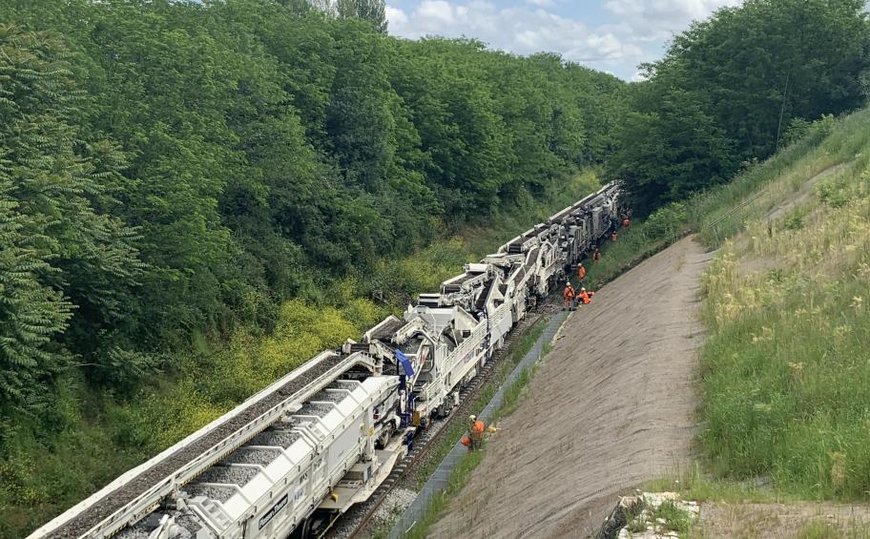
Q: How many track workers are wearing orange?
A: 7